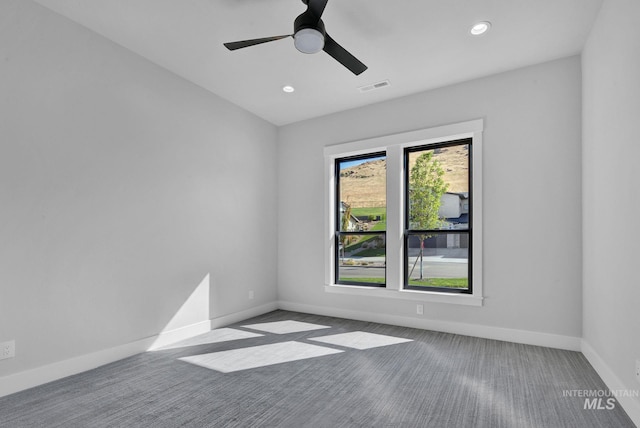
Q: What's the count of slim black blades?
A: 3